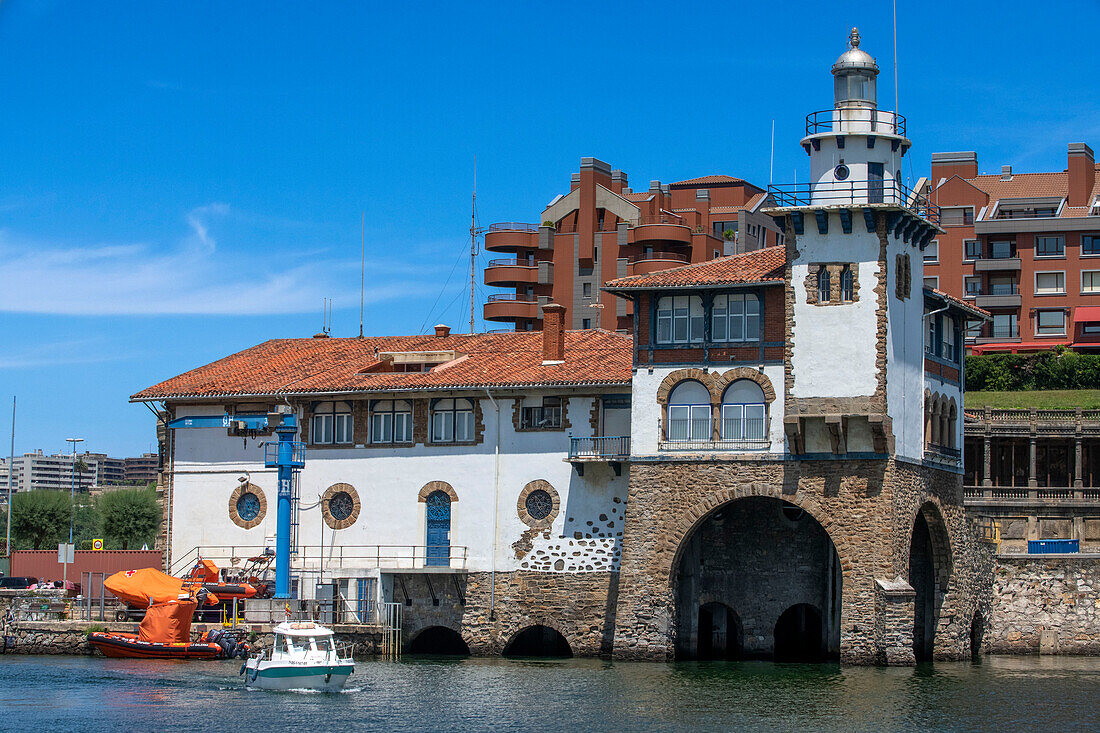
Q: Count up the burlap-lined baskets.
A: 0